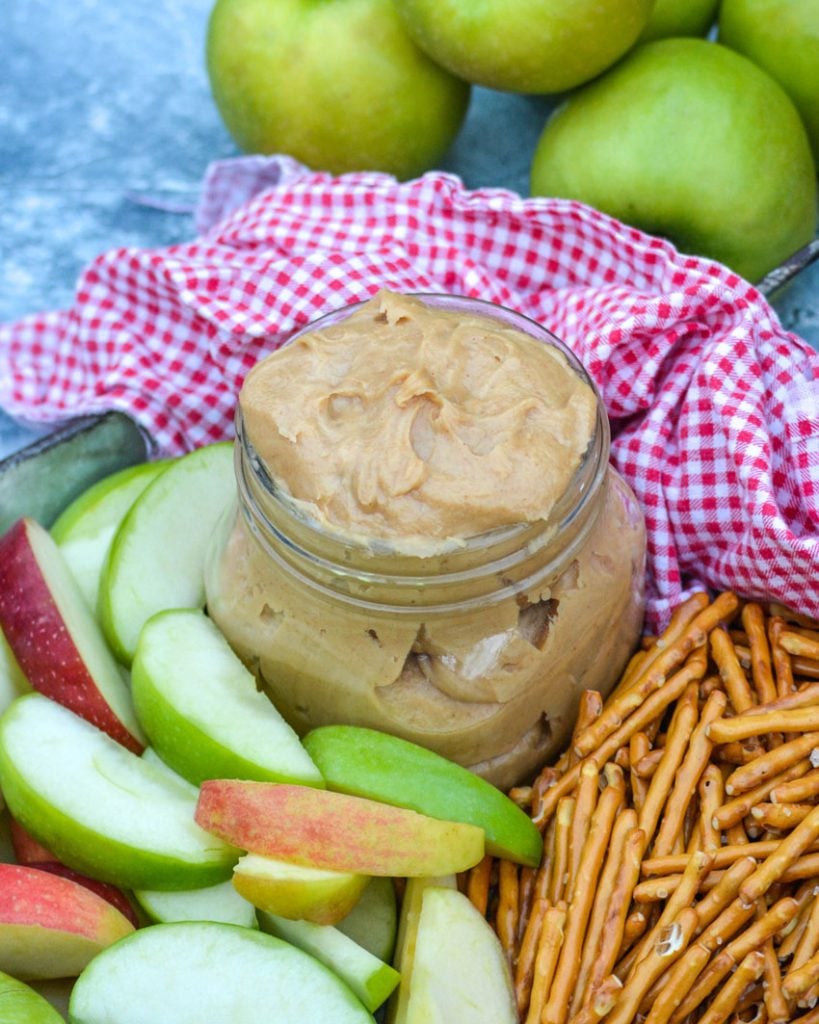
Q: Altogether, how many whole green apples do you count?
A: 5